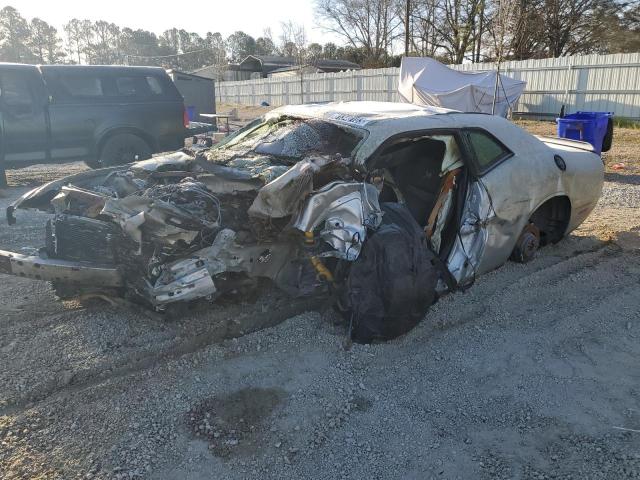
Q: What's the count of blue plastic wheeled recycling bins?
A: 1